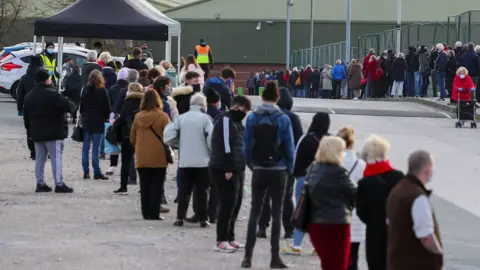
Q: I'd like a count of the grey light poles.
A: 4